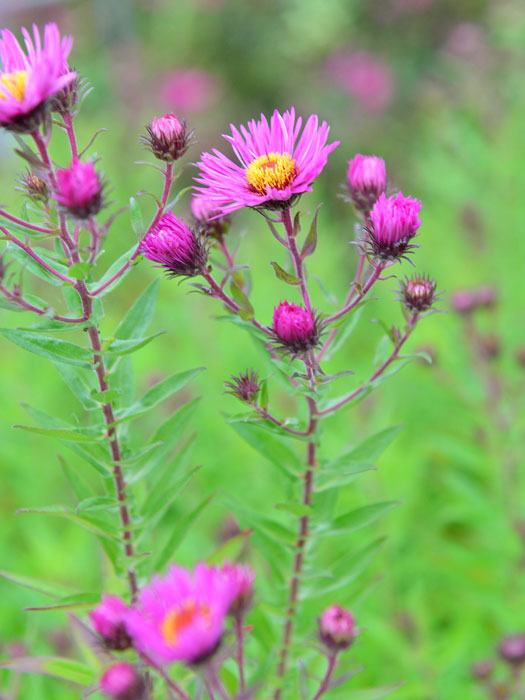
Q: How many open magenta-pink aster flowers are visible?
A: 3